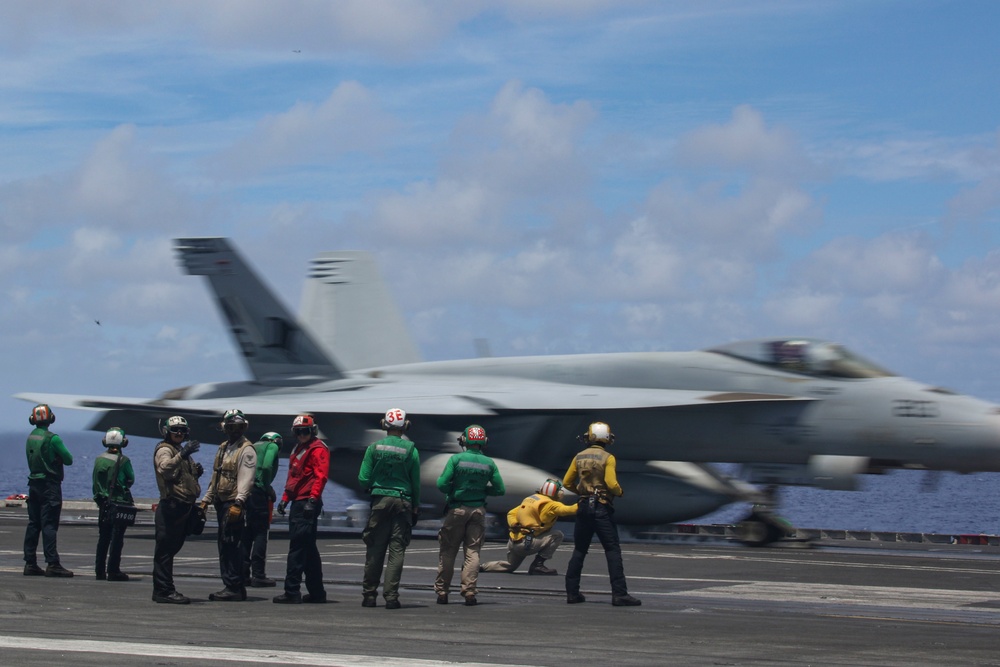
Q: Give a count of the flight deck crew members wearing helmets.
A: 10